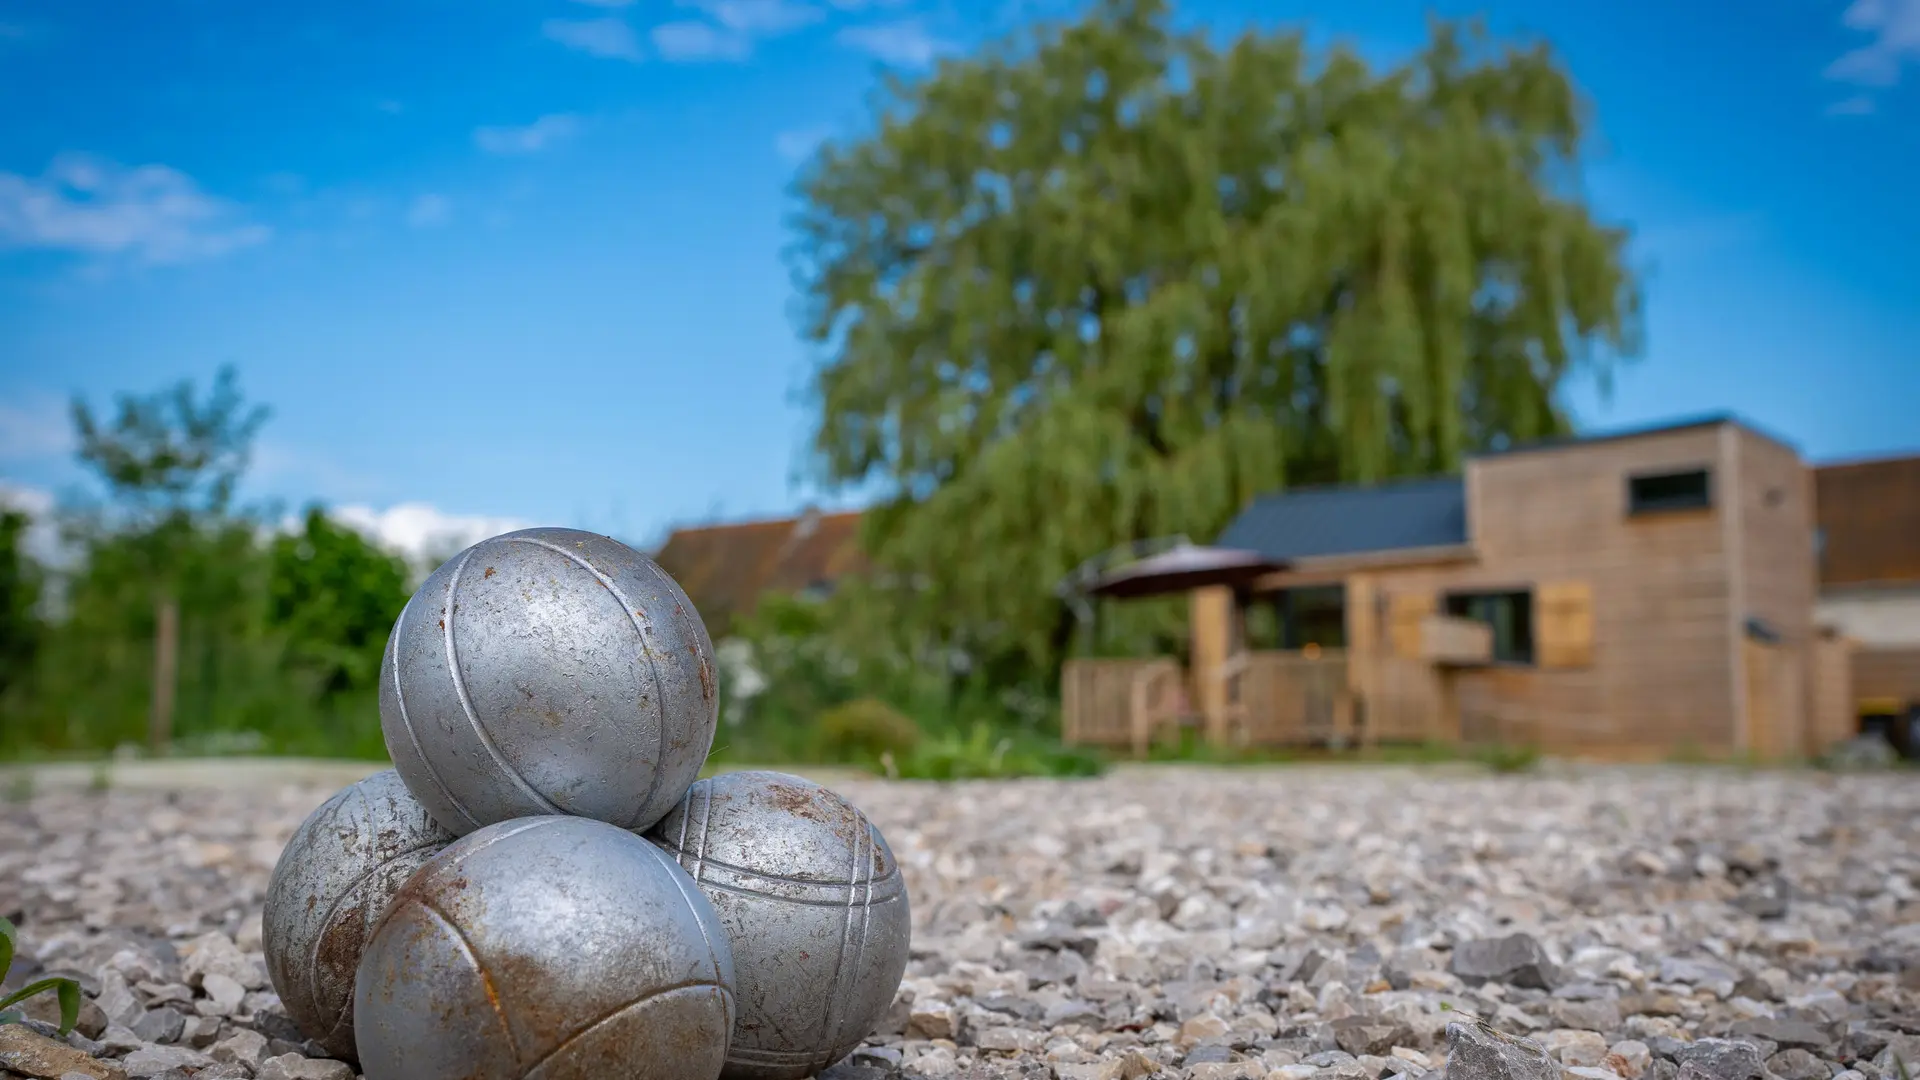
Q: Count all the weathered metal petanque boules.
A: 4